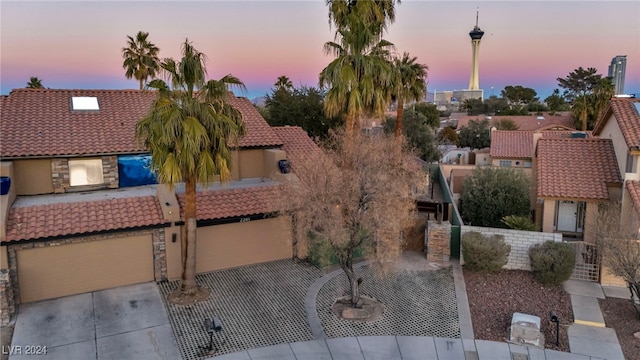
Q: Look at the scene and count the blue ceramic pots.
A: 2